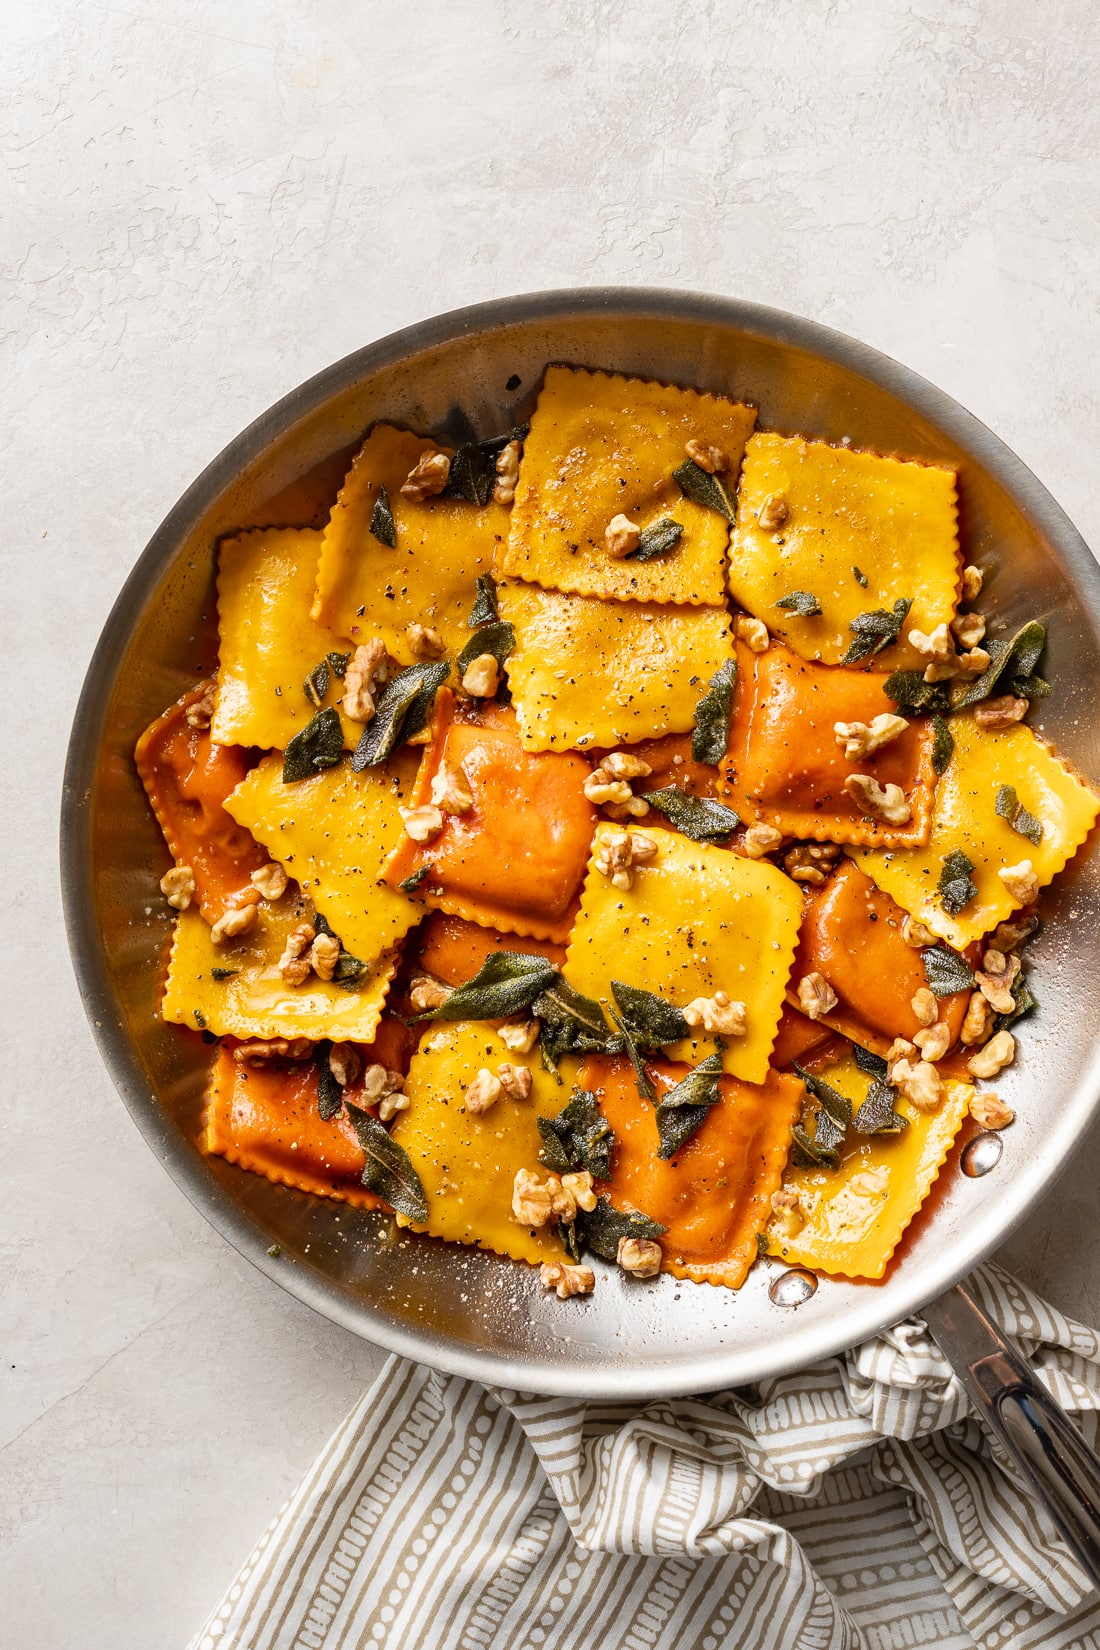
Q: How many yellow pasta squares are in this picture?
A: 11